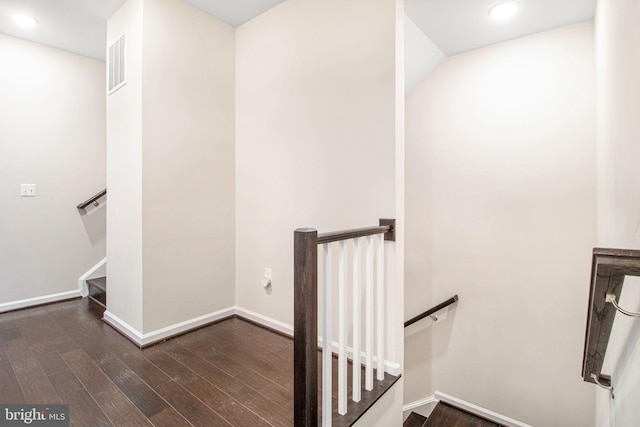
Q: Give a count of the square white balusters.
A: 5